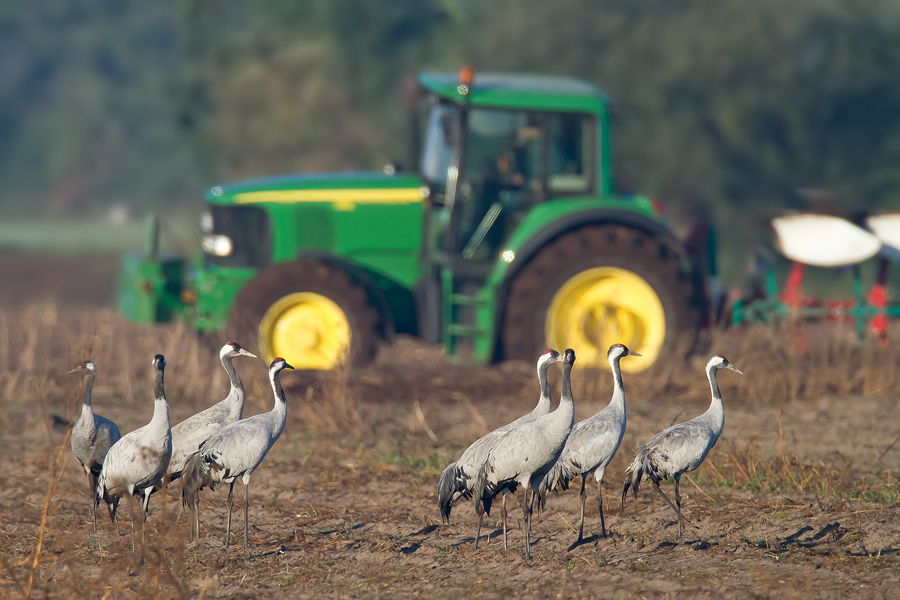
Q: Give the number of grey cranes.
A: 8